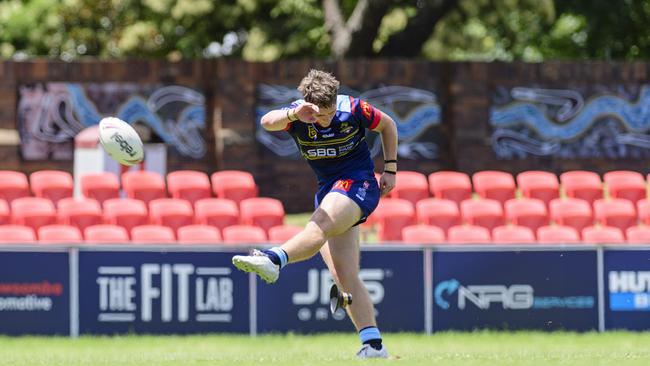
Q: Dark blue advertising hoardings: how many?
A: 5